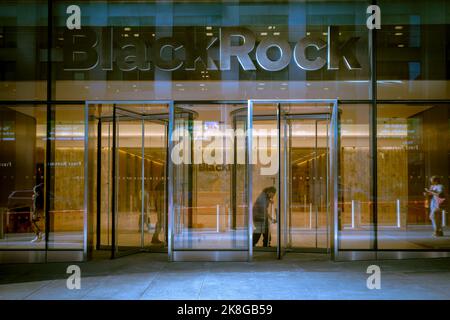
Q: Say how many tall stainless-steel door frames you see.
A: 2